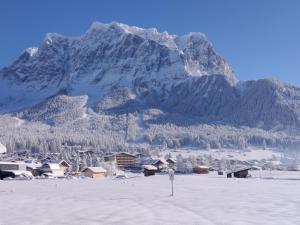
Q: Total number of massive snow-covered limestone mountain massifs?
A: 1